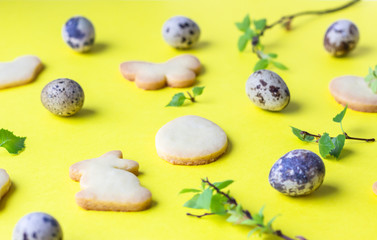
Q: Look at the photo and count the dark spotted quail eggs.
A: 7